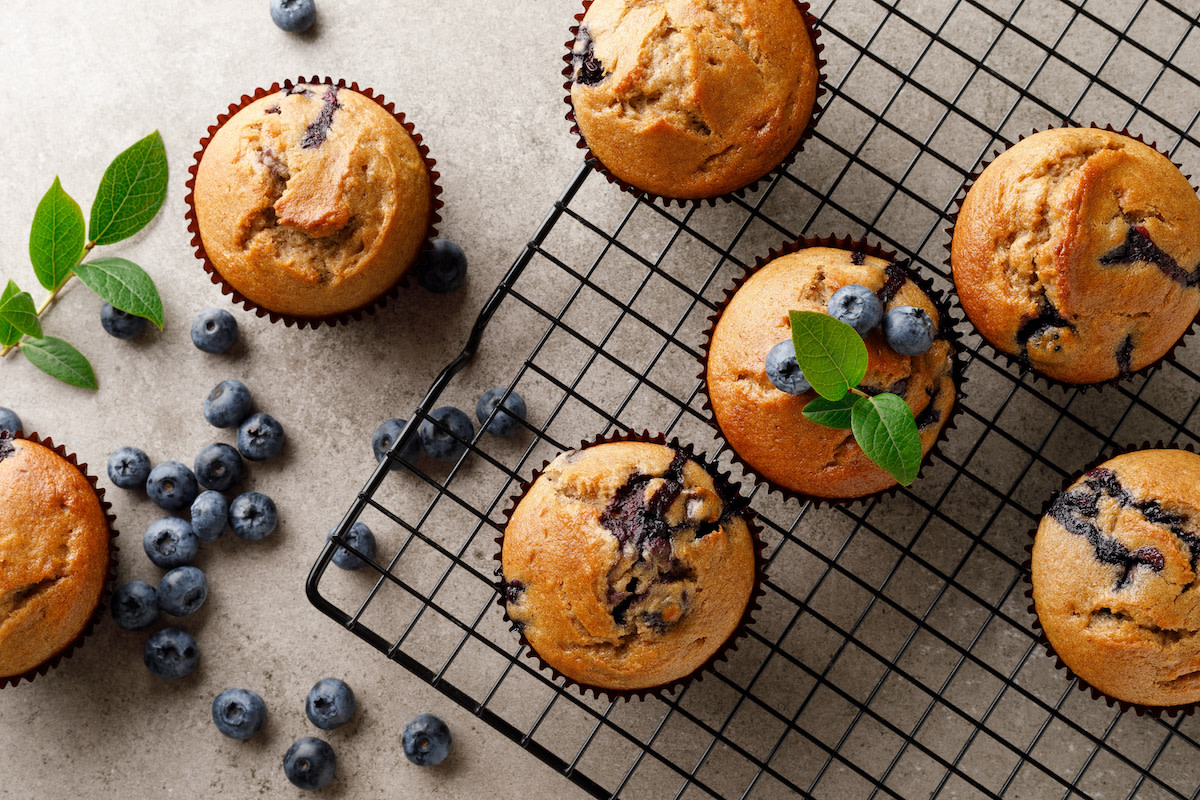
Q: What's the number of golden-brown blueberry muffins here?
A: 7